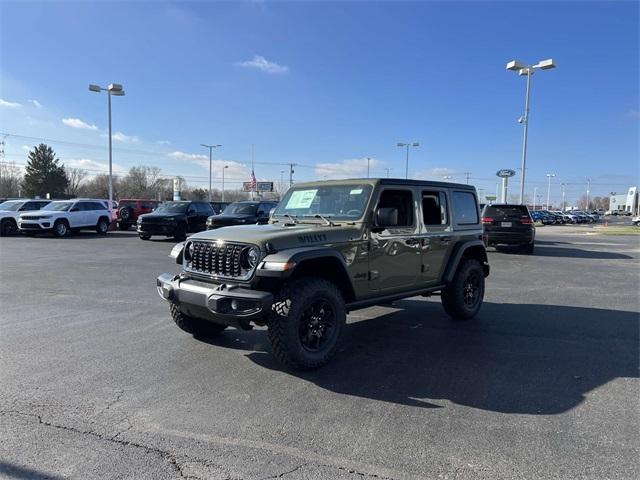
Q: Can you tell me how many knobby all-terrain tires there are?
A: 3